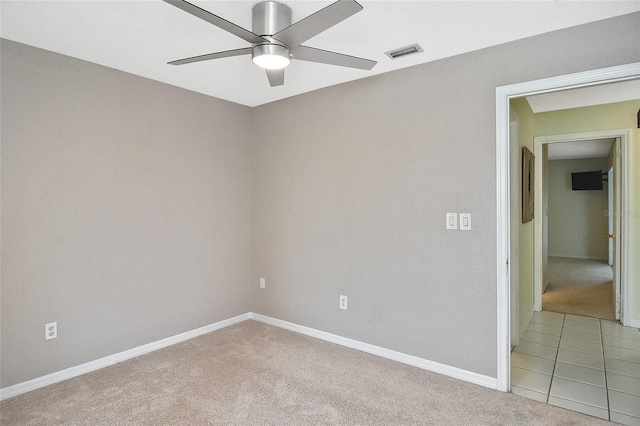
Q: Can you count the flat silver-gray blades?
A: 5